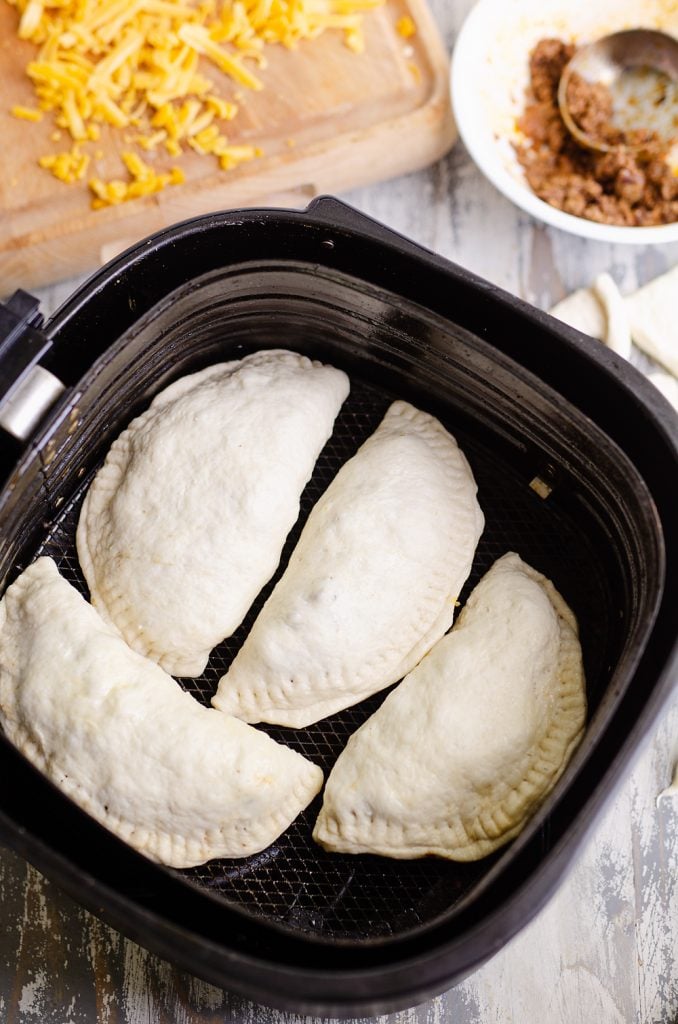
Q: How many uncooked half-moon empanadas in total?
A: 4